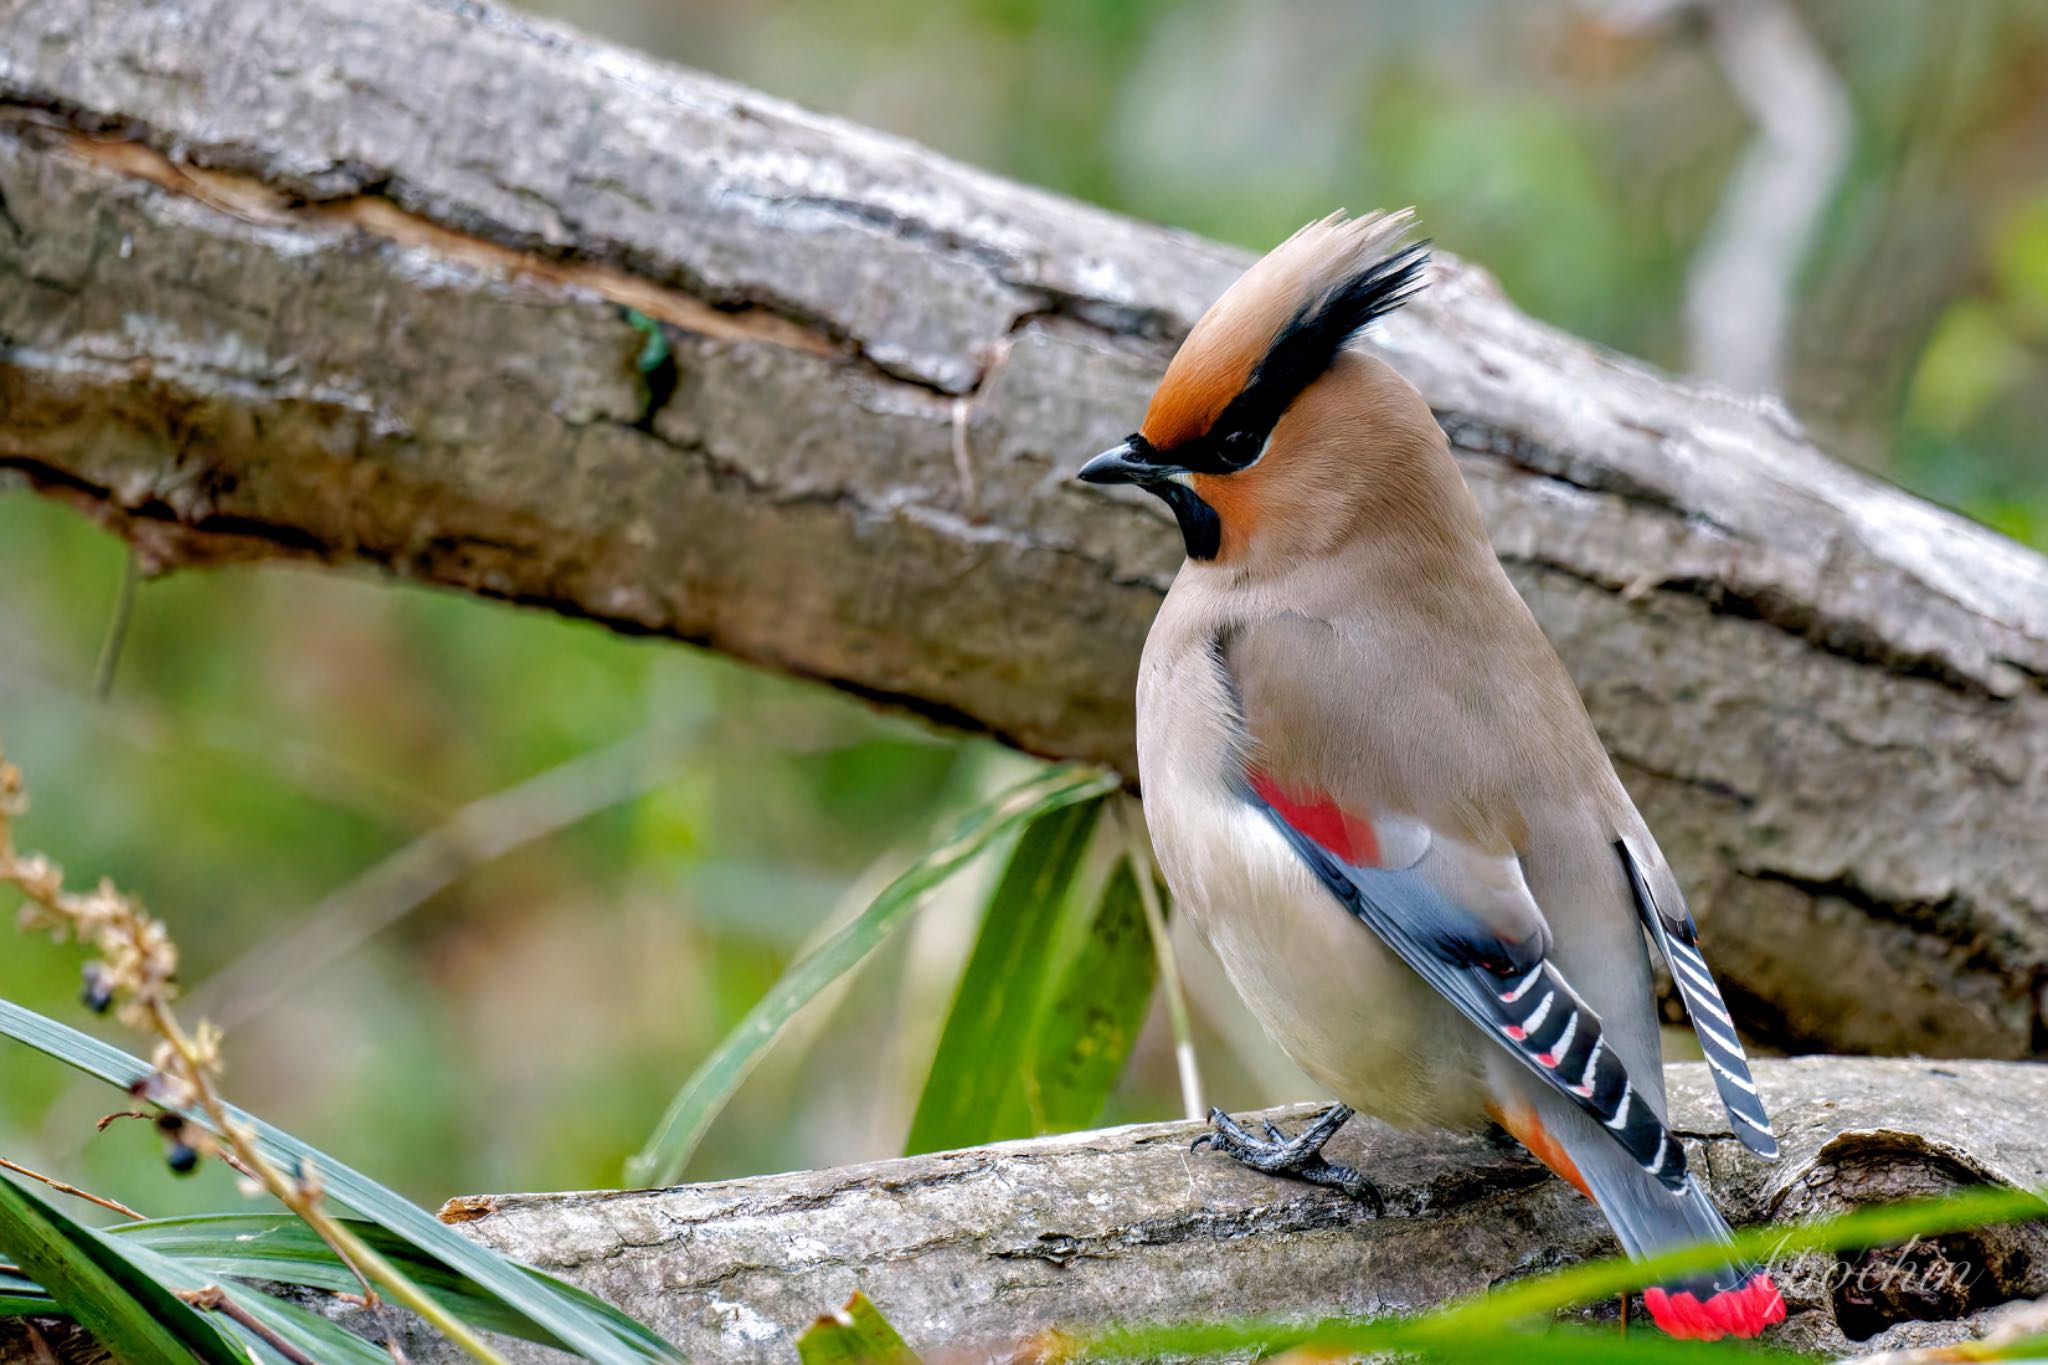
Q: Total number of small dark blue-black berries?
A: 3